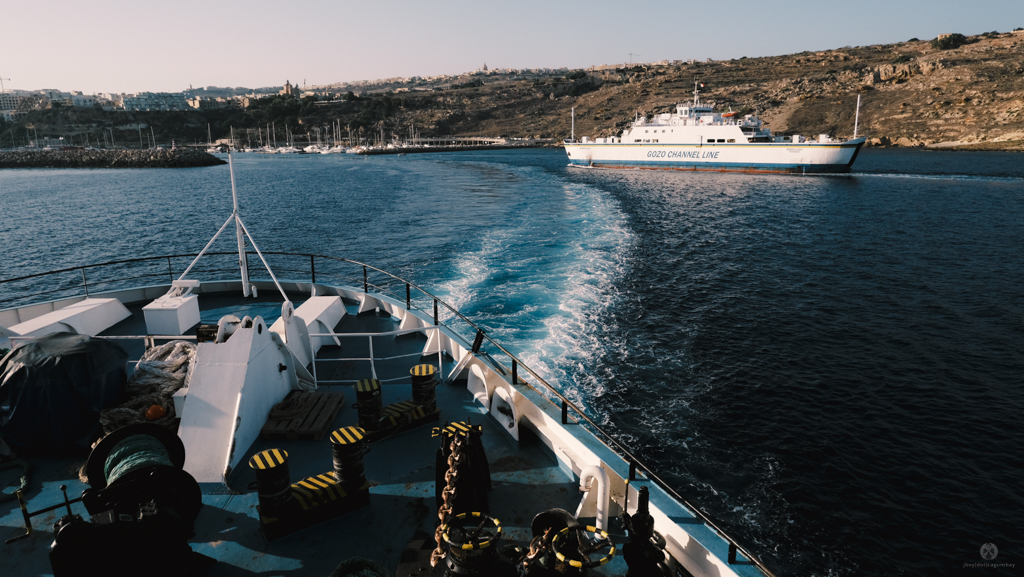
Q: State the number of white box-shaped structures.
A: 3